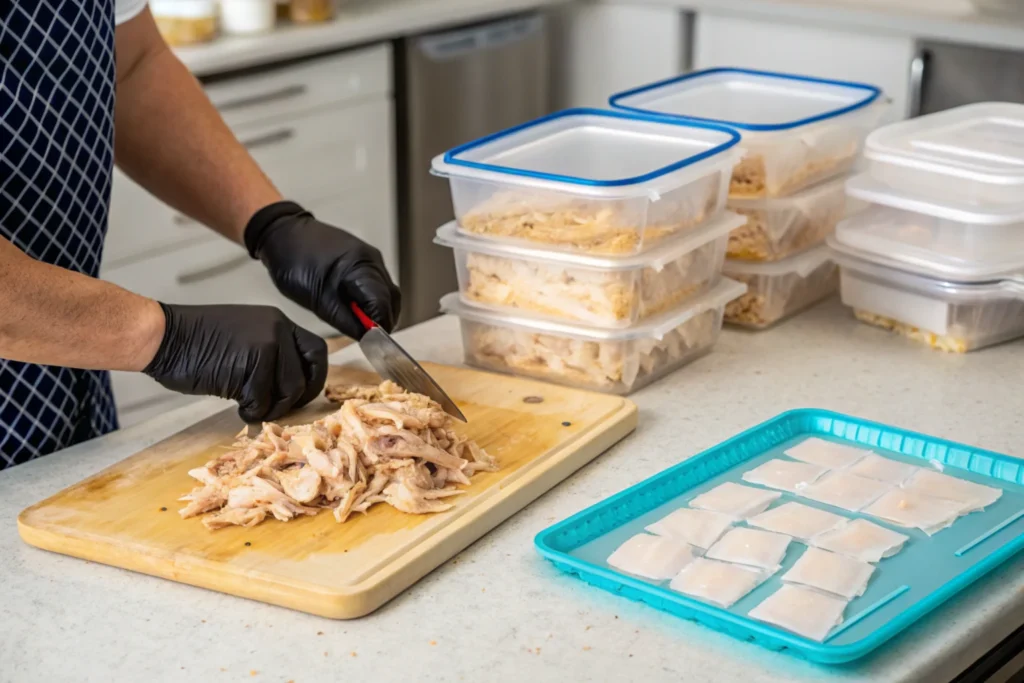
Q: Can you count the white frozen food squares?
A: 15